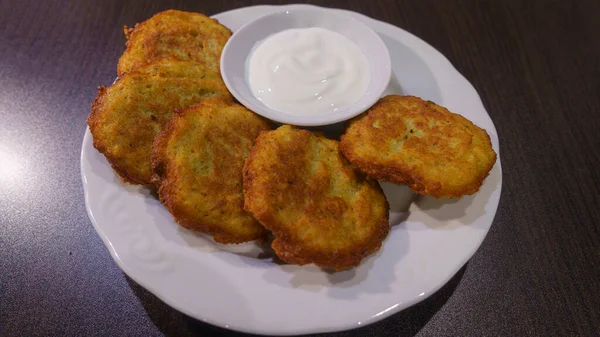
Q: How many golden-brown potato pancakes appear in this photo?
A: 5